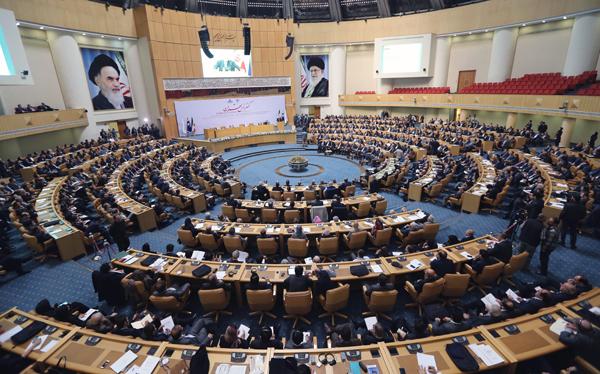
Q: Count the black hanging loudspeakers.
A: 3